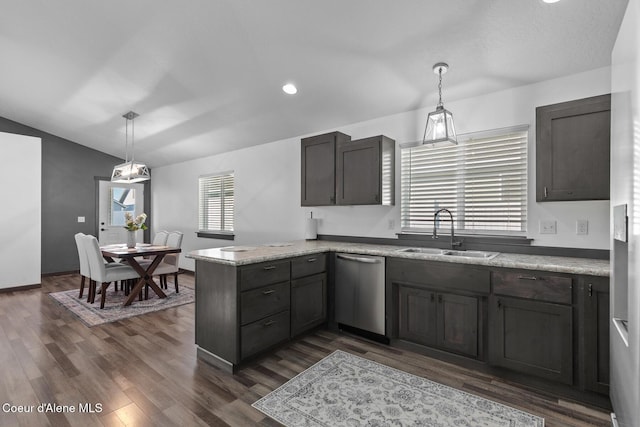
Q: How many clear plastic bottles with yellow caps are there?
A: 0